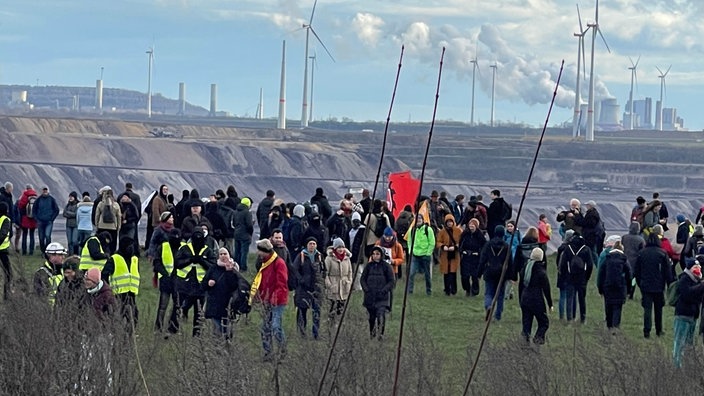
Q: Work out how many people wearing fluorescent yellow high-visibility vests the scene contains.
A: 6